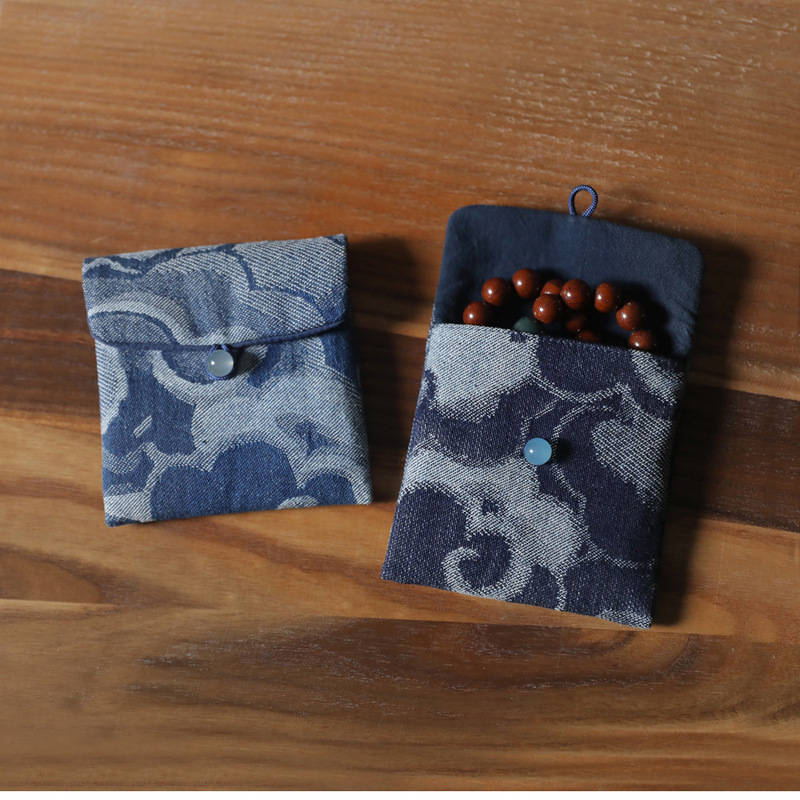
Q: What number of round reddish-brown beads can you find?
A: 11